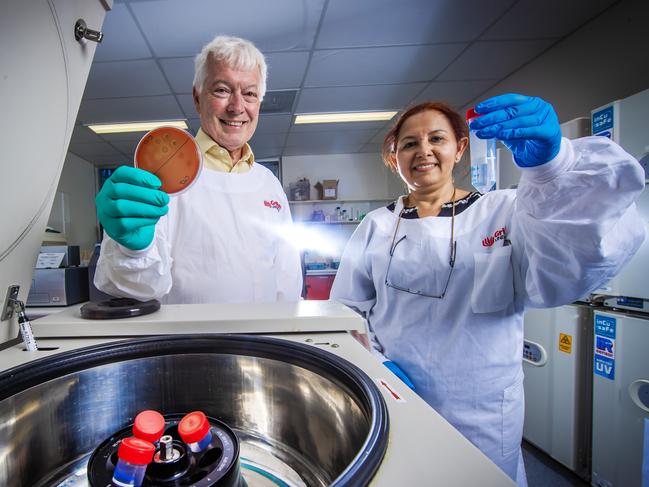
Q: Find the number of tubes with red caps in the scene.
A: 4